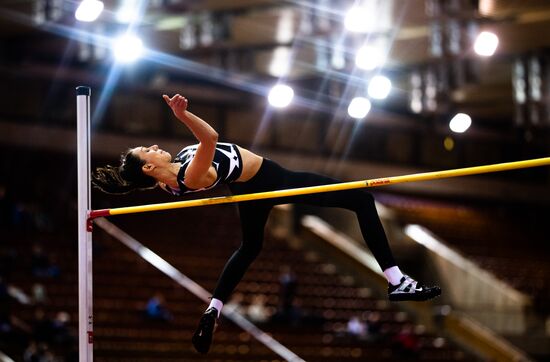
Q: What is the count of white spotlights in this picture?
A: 9